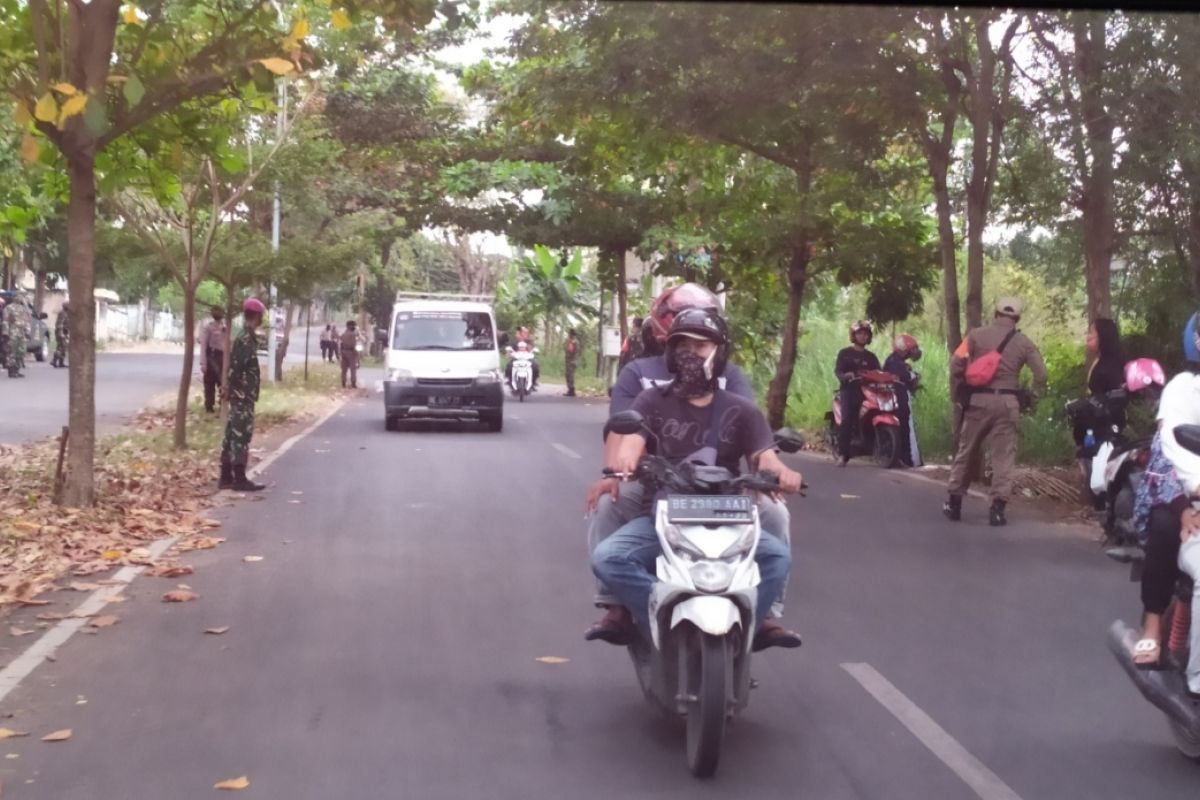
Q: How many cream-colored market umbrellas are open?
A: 0